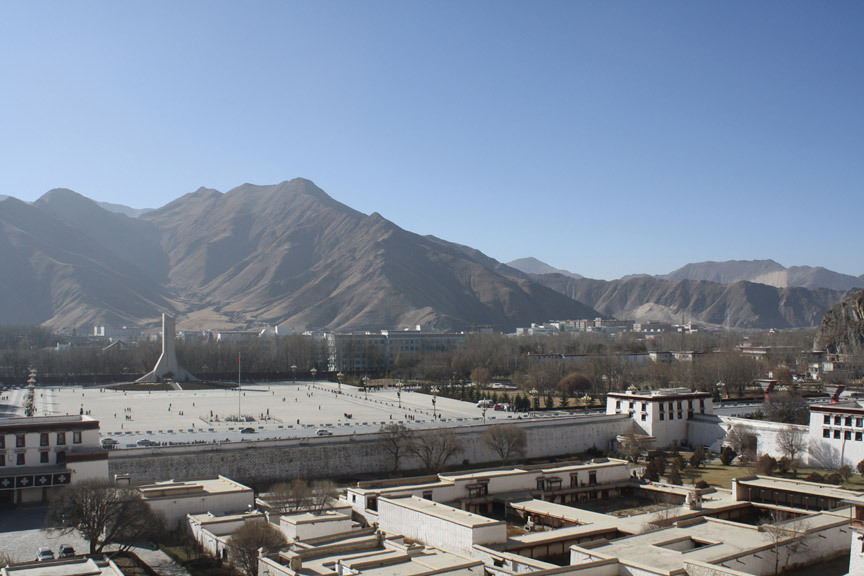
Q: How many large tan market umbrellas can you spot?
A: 0